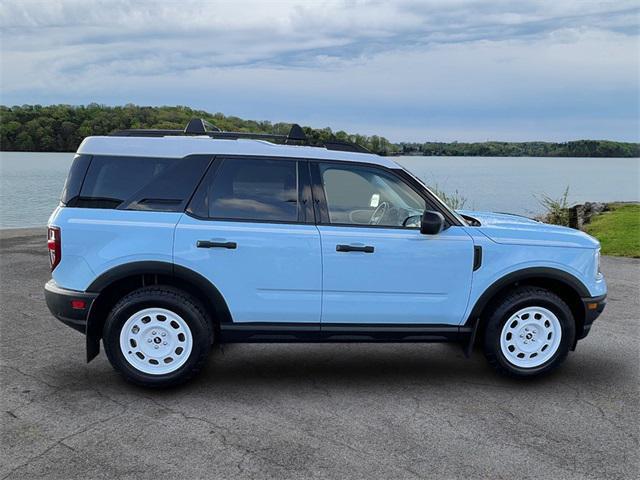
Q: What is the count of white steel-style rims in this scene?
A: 2